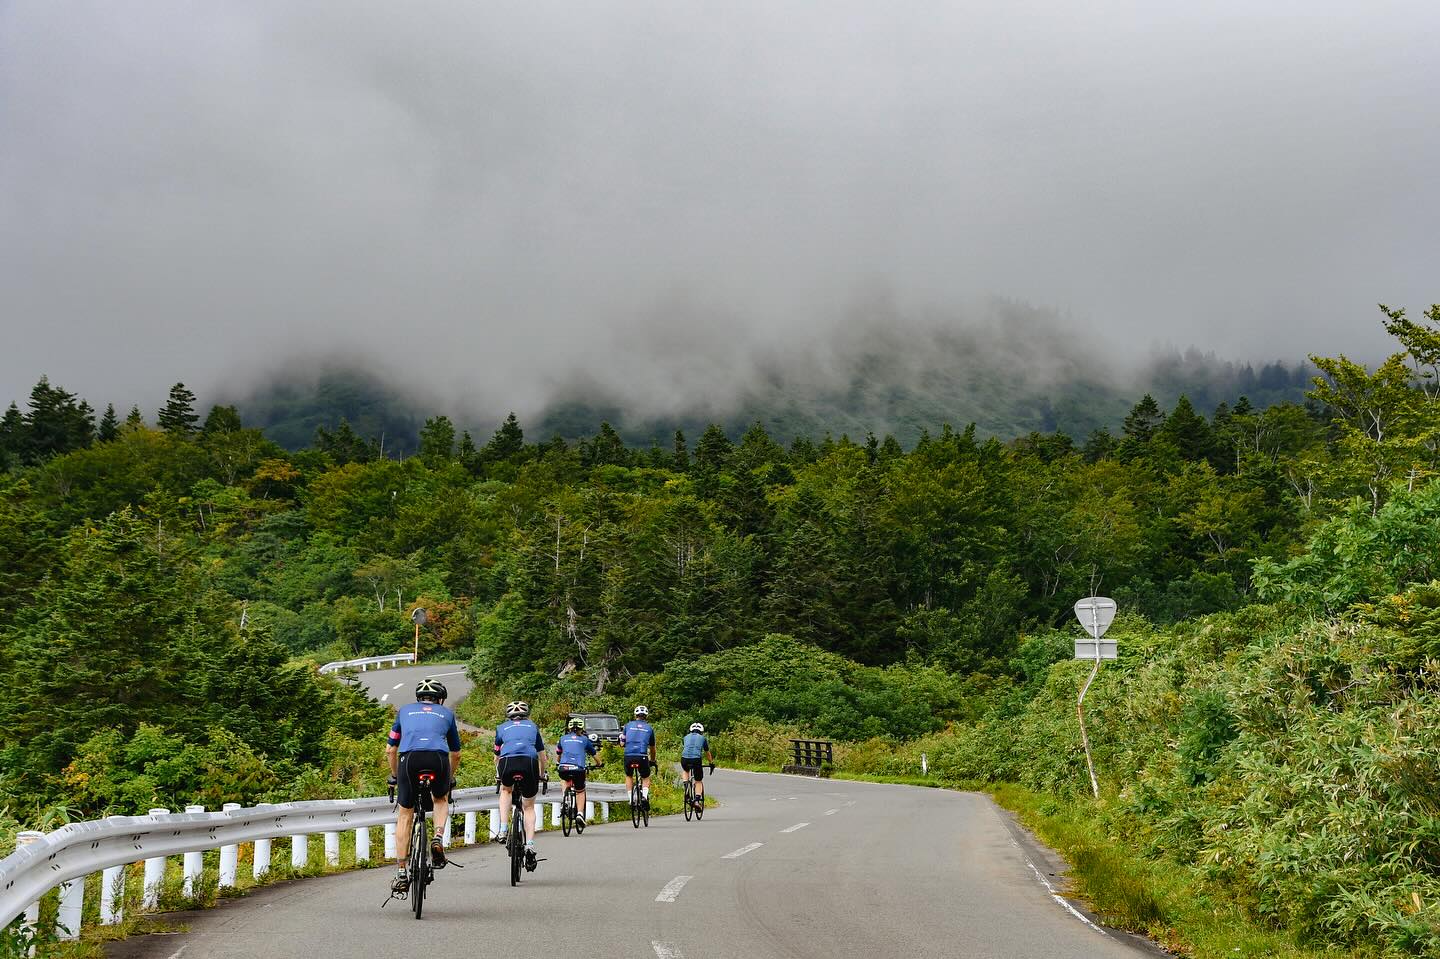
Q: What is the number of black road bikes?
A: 5